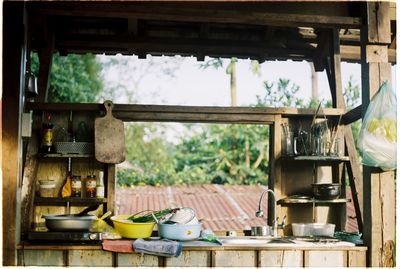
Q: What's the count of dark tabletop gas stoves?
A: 1